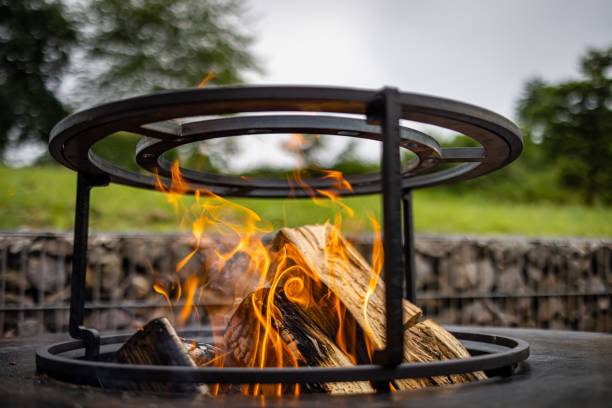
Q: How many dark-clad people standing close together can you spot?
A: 0